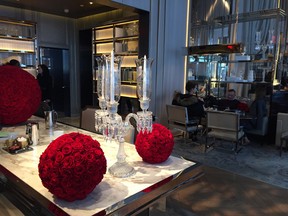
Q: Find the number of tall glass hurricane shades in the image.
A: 3